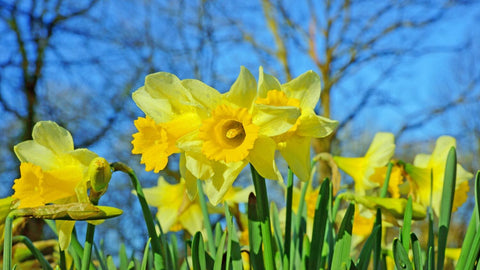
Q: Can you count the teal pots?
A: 0